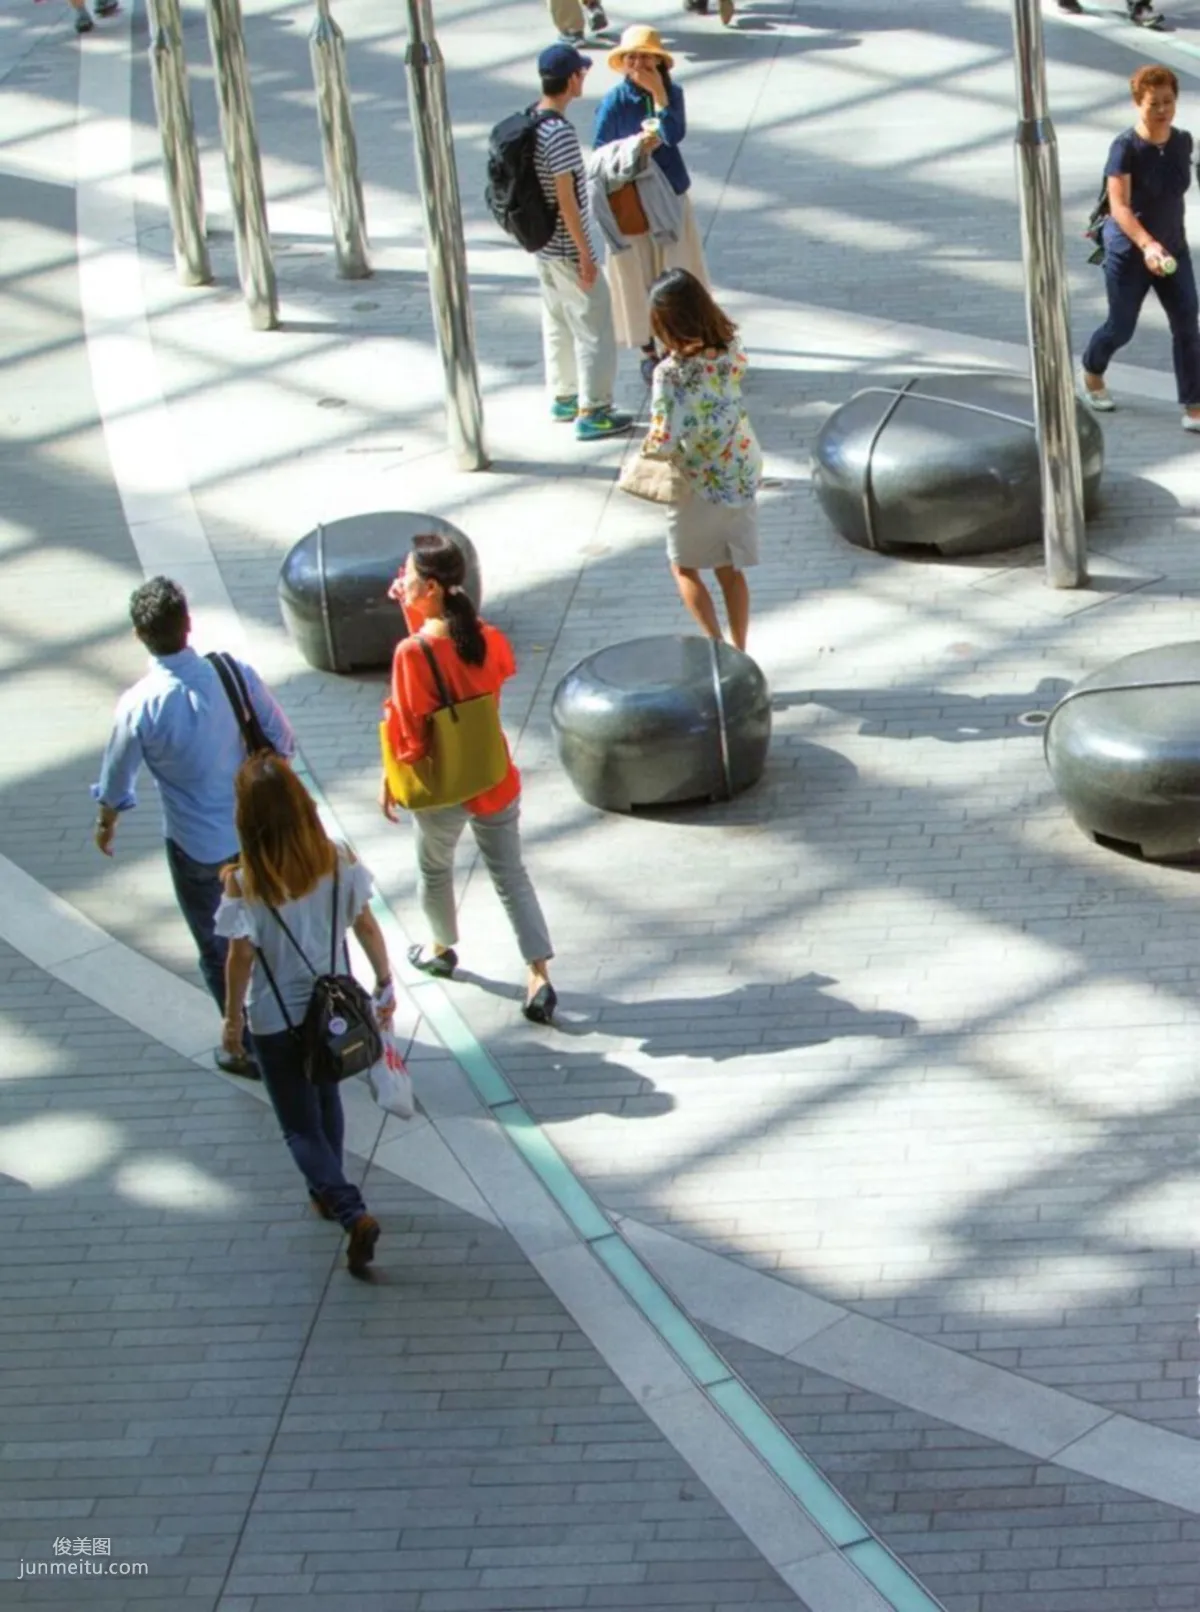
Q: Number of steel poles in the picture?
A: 5